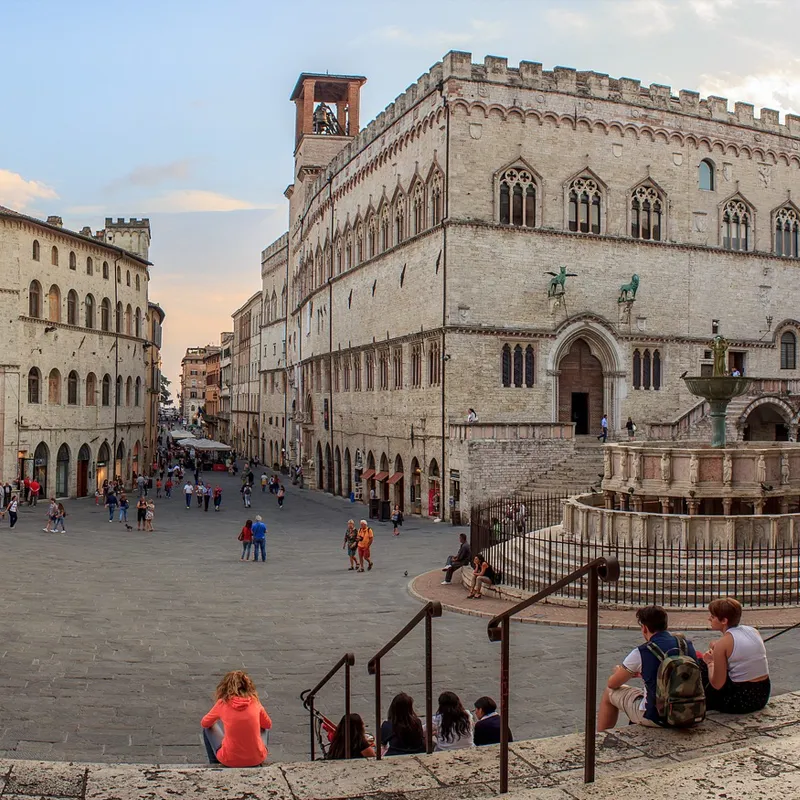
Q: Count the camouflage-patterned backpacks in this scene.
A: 1